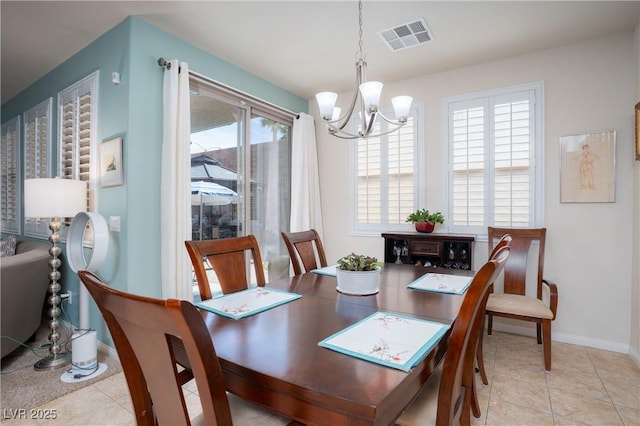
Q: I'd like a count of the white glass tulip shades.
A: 5